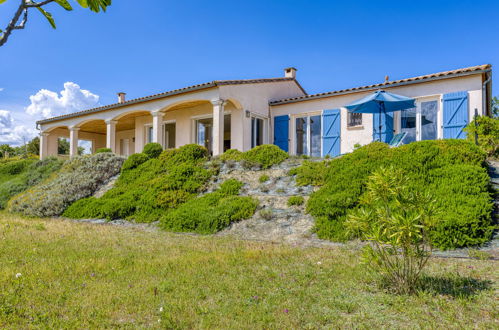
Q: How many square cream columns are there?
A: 5